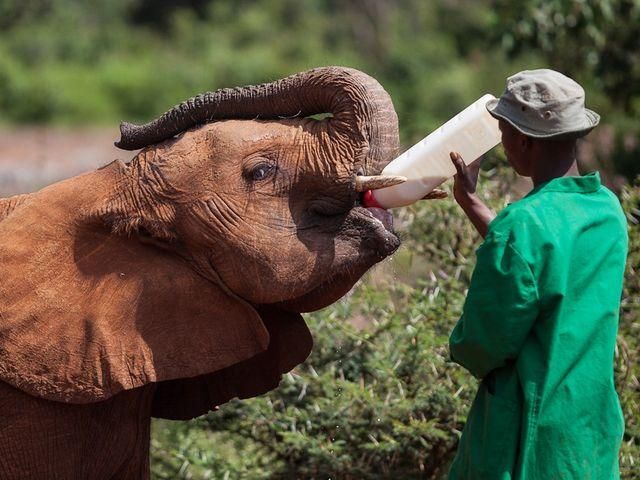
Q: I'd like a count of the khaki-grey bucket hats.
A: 1